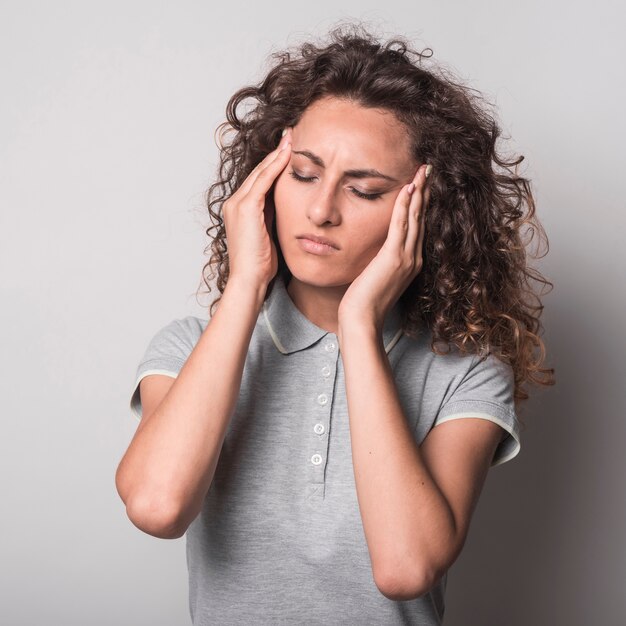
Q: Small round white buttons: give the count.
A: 5